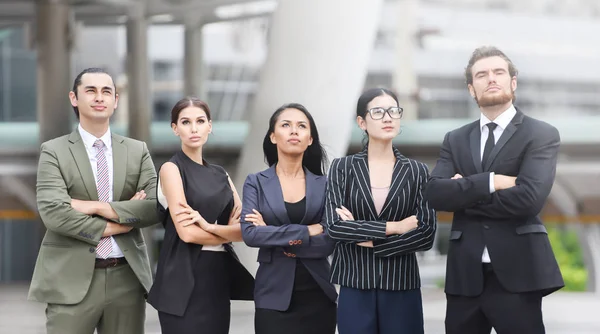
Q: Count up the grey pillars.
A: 3